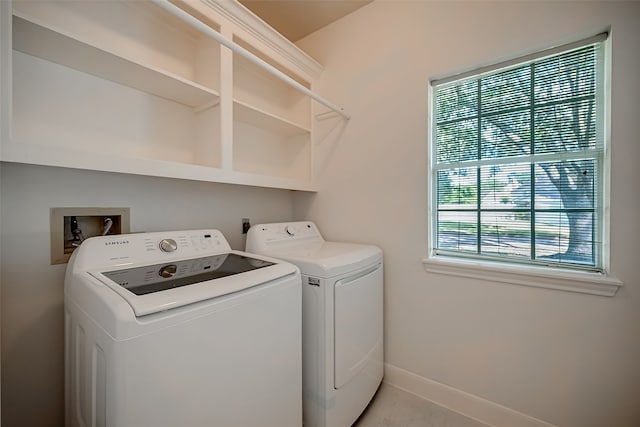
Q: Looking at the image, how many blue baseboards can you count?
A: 0